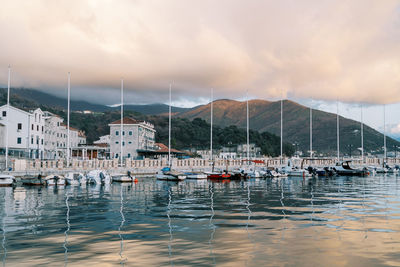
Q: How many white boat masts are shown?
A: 11